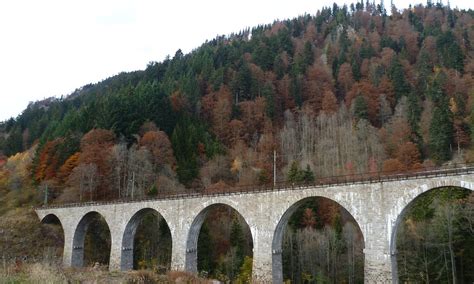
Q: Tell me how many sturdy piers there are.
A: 5